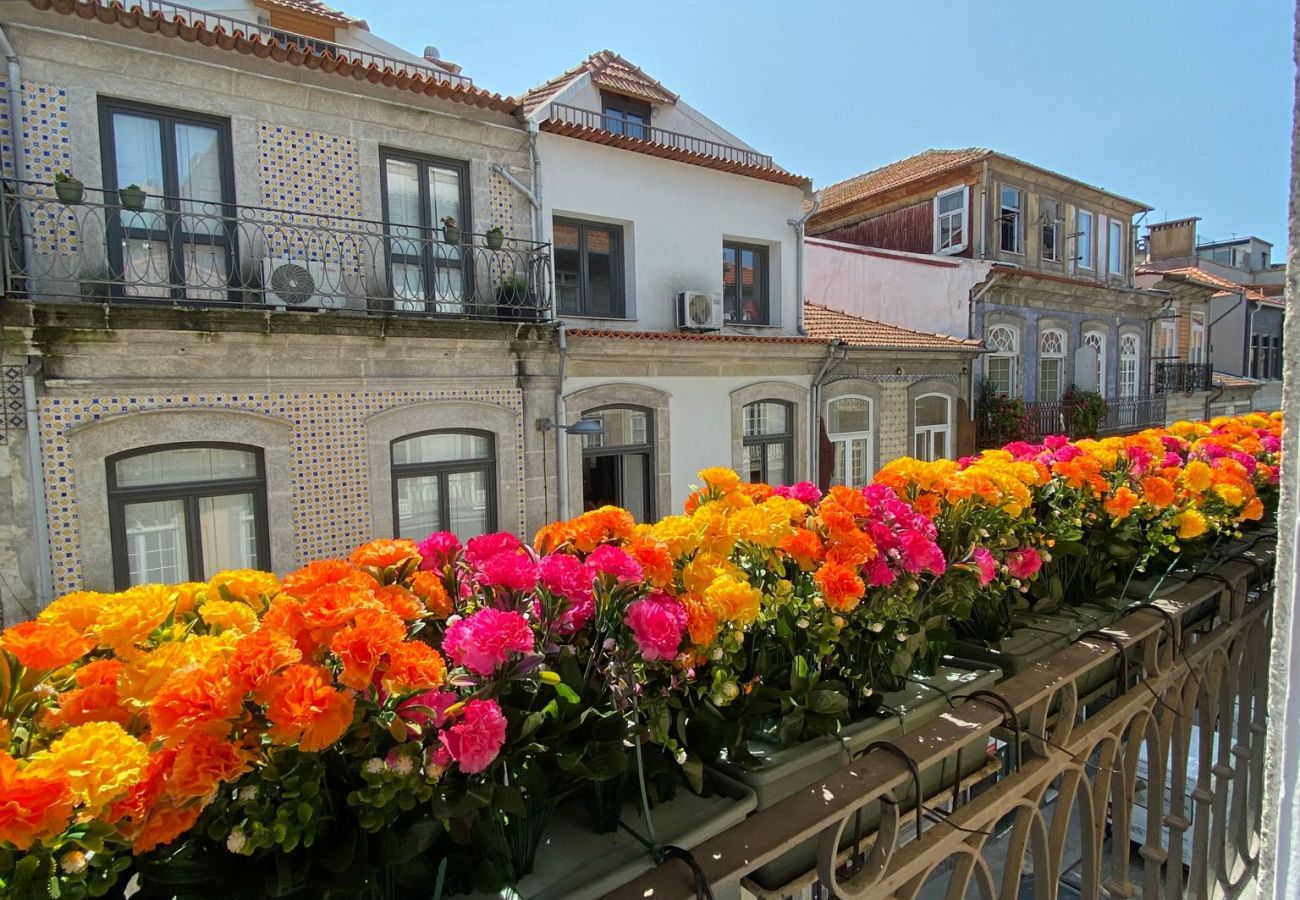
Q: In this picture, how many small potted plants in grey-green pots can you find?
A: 4